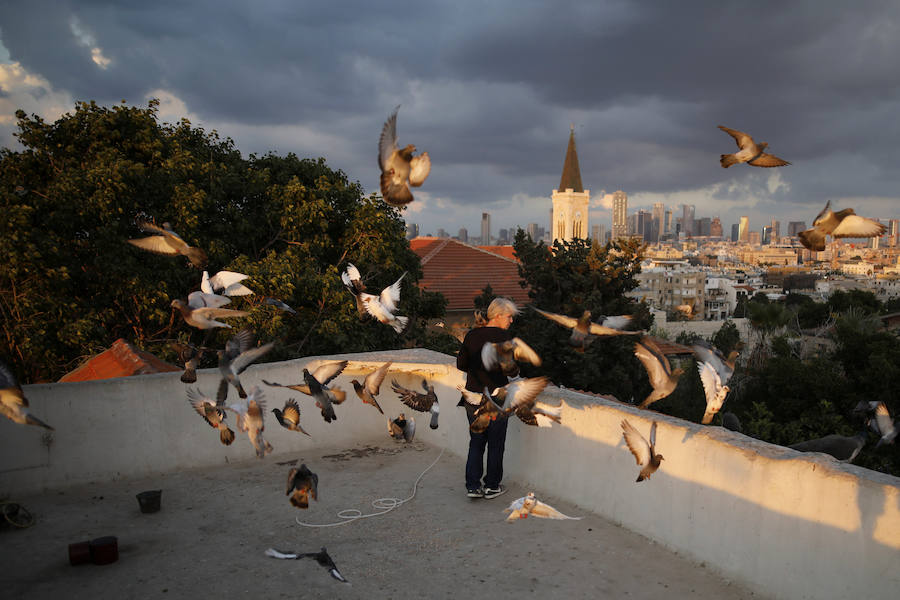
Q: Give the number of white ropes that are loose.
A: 1